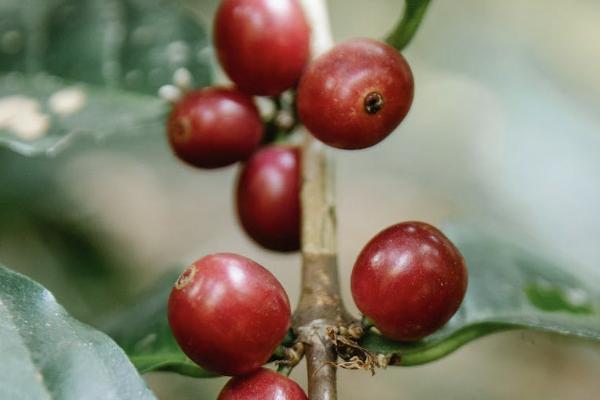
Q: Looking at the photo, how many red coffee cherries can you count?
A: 7